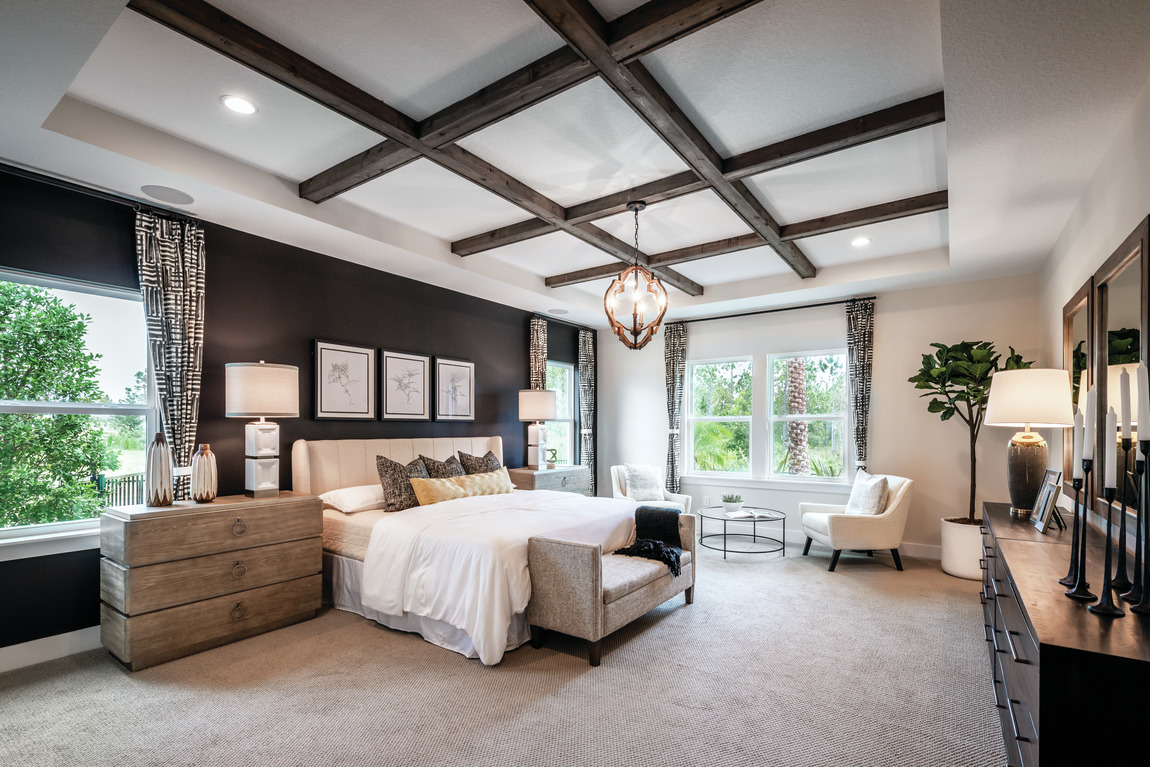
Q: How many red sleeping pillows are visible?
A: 0